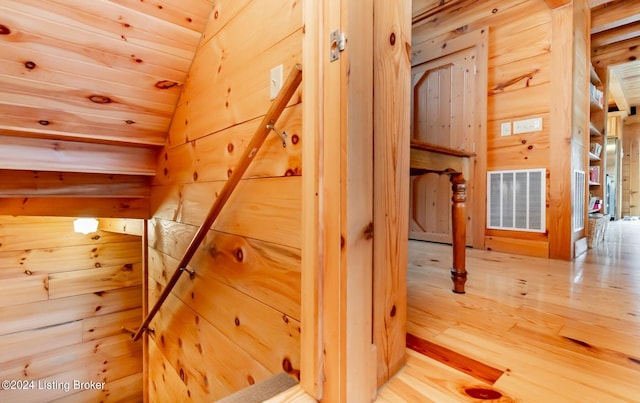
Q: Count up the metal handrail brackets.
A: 3